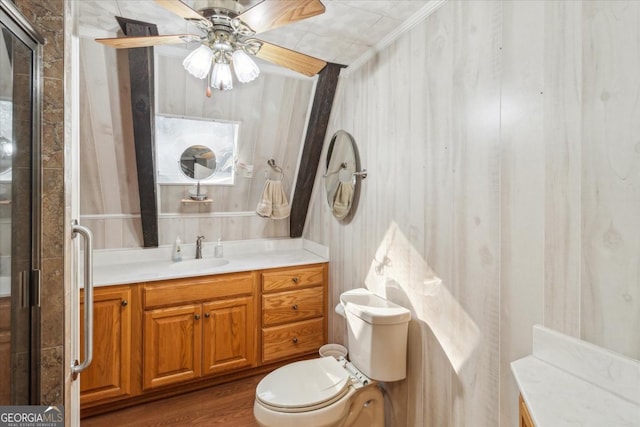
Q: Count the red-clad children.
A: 0